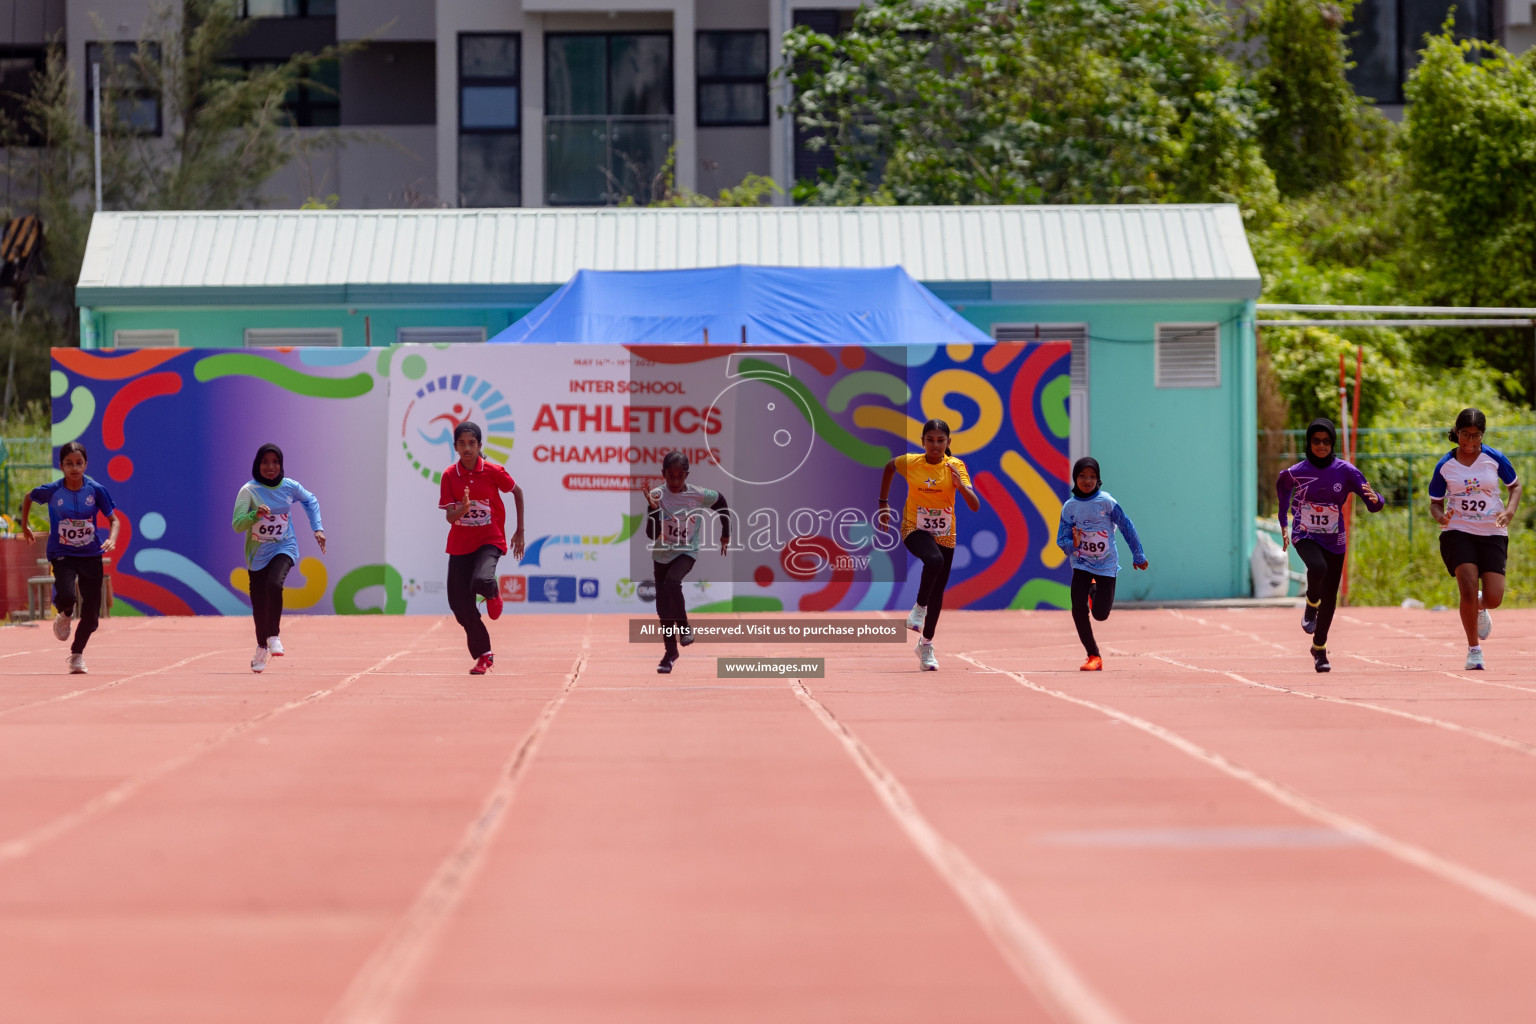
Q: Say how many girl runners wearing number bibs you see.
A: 8